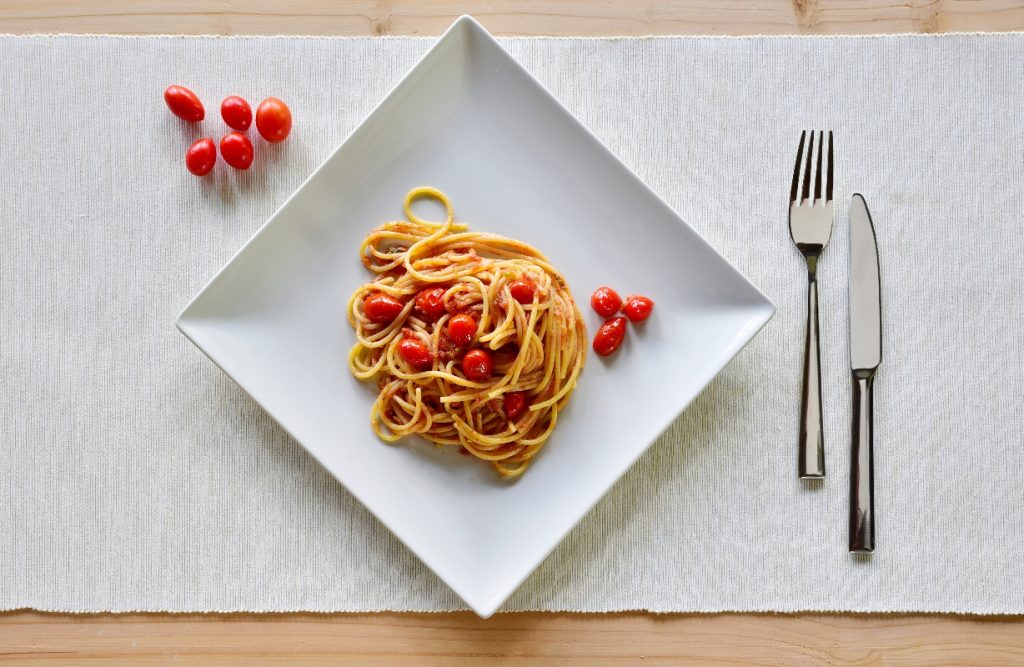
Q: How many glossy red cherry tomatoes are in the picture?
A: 15